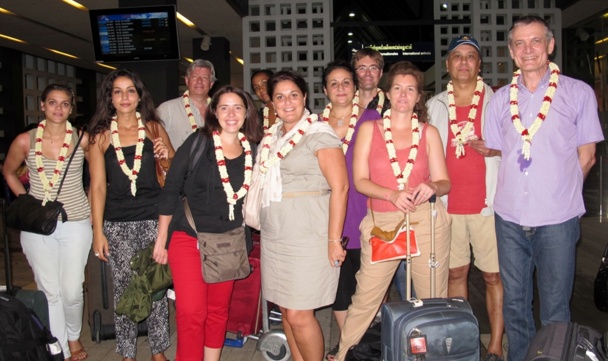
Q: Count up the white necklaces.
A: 11